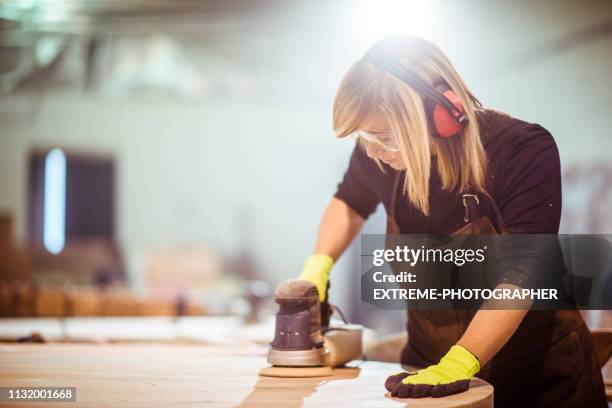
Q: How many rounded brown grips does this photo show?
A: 1